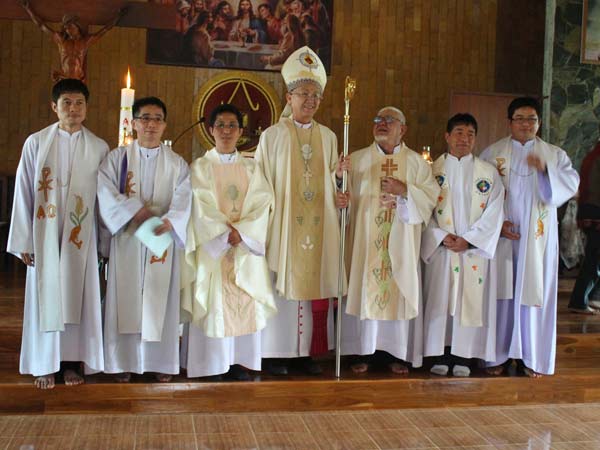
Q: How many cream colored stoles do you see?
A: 4